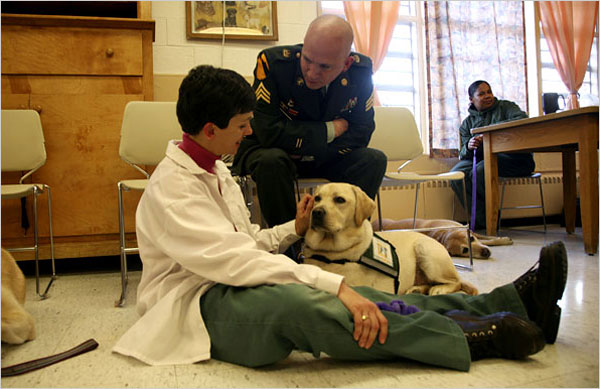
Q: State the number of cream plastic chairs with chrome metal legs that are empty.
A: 3